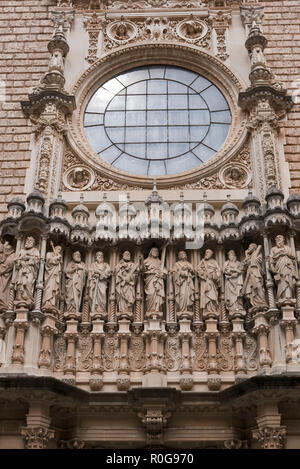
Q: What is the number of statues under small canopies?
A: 12